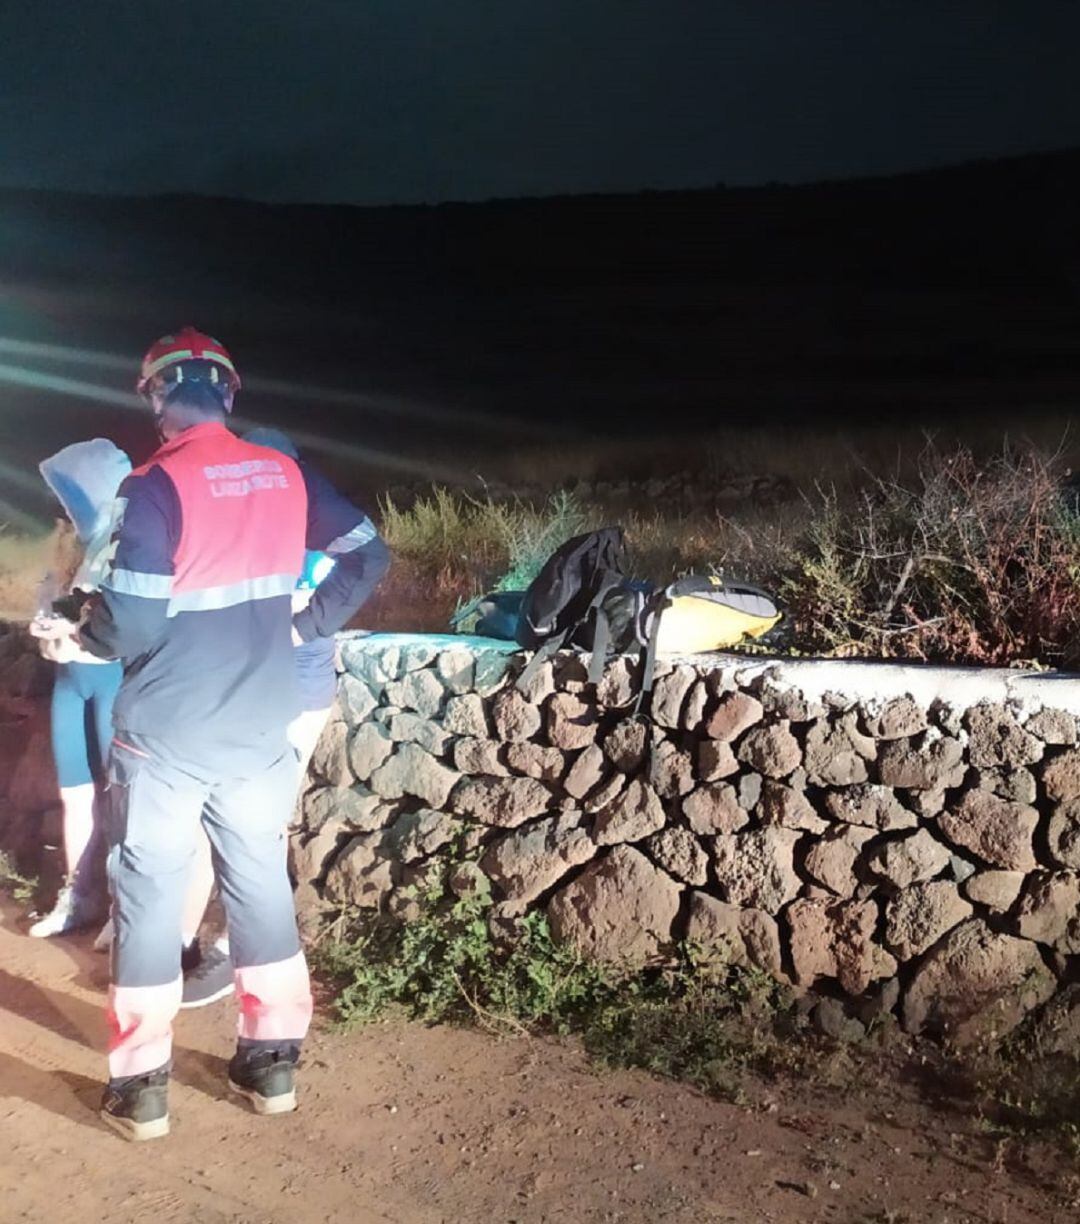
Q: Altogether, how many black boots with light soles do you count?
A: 2